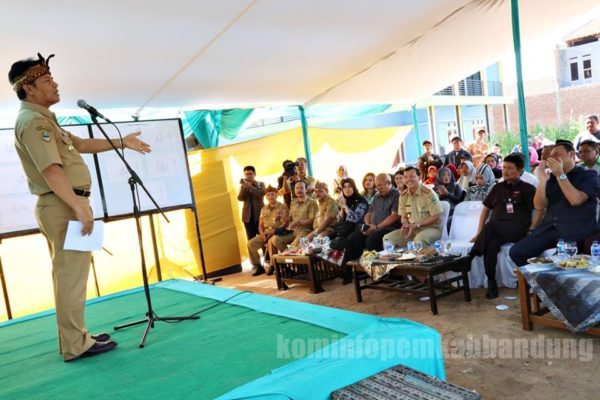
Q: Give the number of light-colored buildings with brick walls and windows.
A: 1